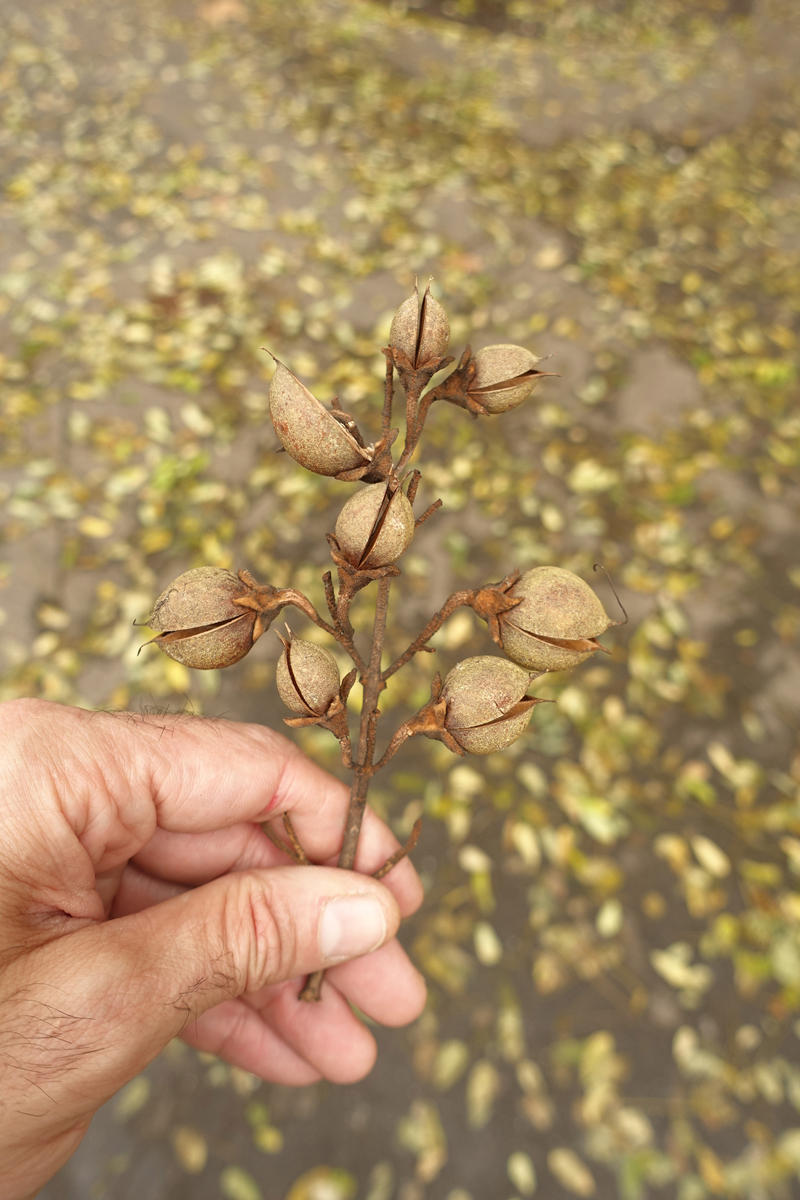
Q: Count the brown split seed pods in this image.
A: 8